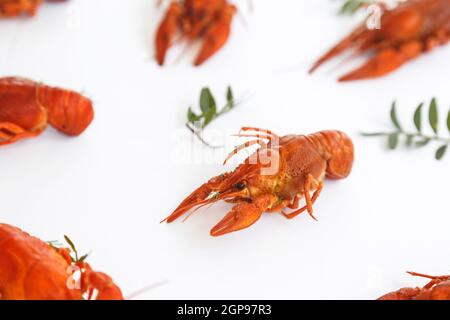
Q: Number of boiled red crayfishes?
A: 7